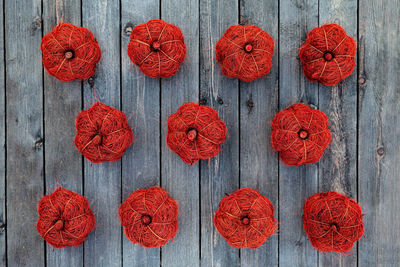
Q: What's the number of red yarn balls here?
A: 11